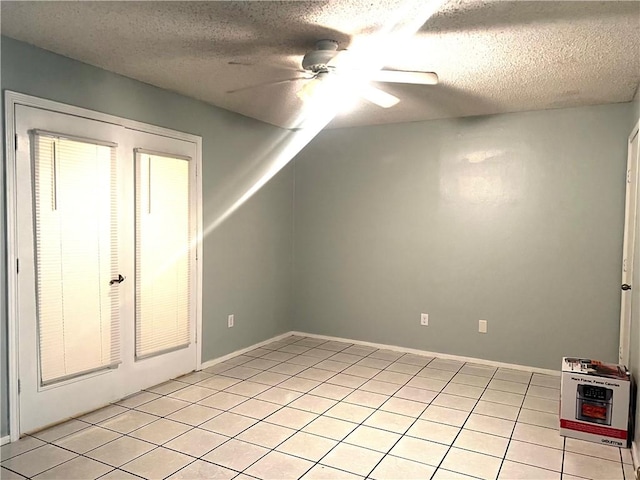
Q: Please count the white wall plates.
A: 3